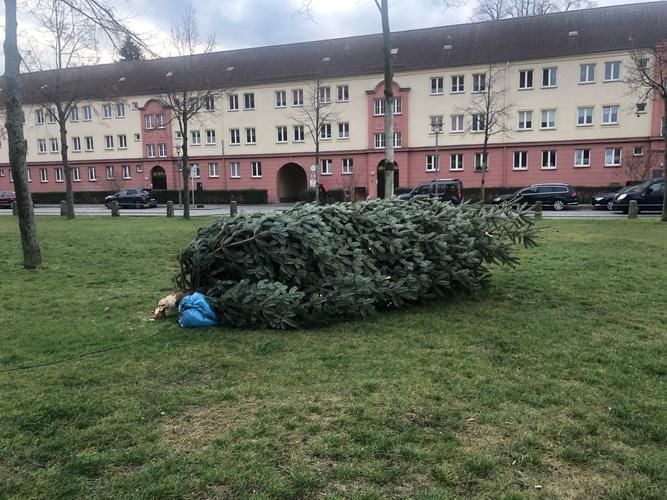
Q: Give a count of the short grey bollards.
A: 7